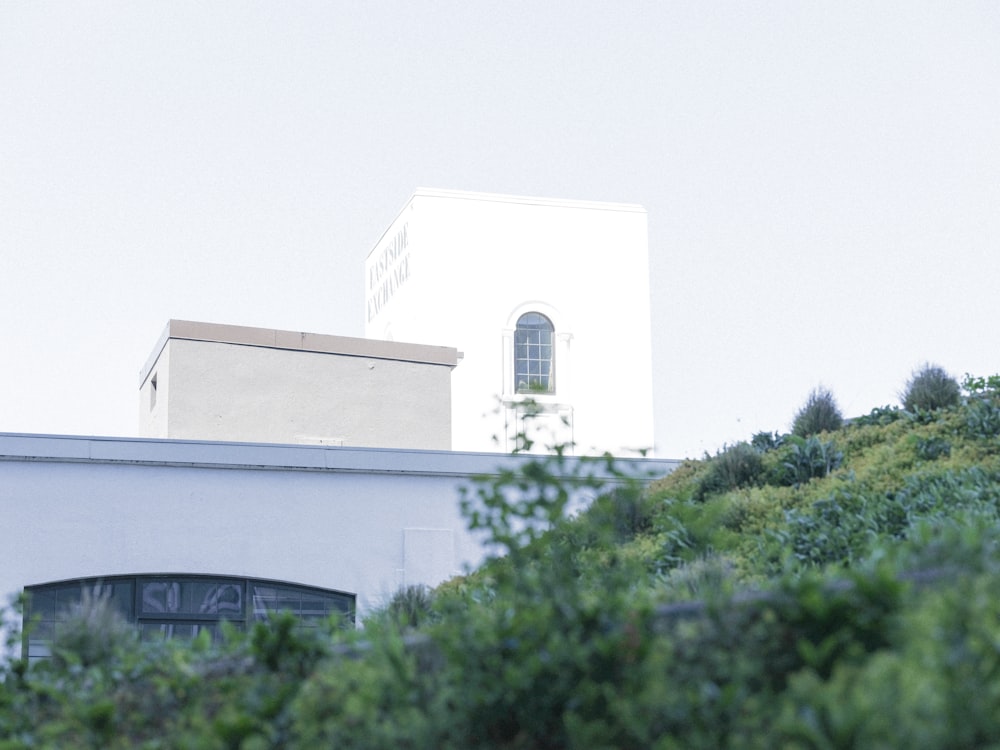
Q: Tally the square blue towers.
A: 0